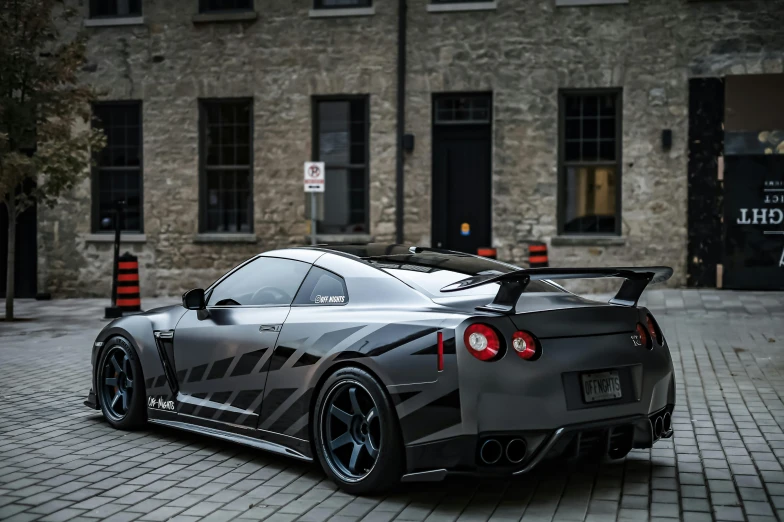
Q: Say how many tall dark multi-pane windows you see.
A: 4